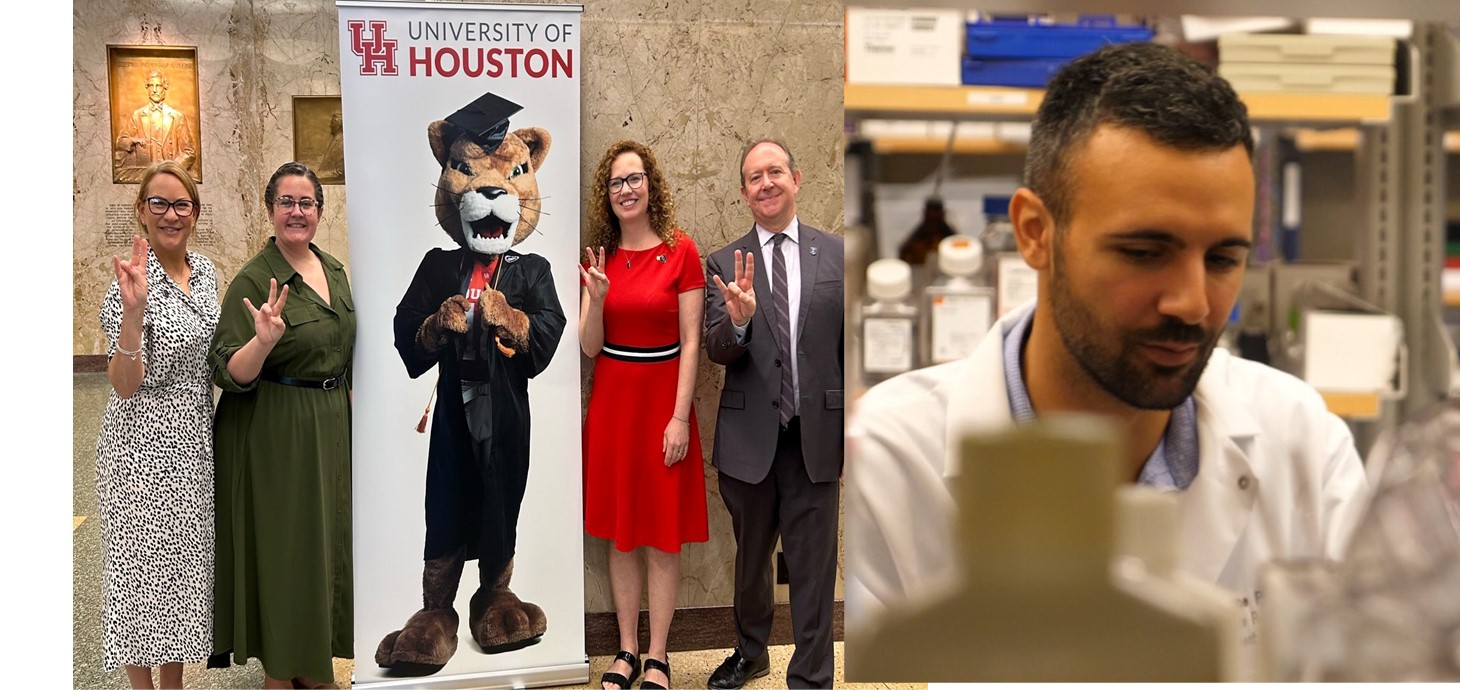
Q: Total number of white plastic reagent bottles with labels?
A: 2